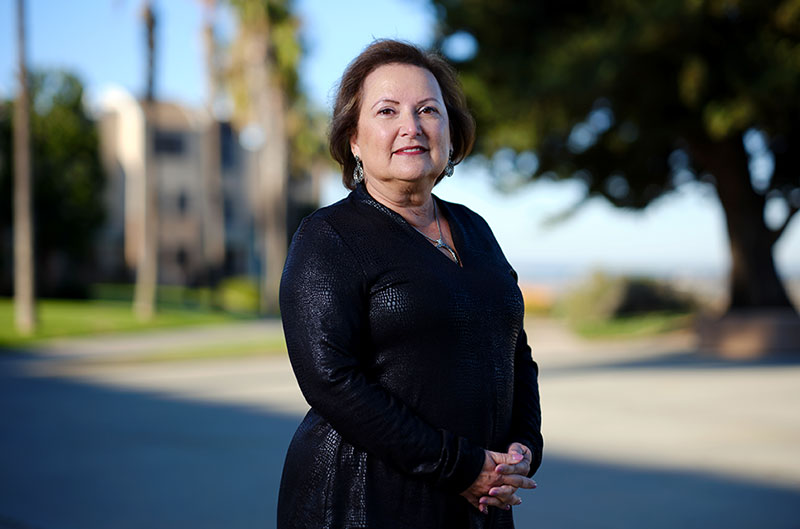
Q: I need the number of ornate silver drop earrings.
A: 2